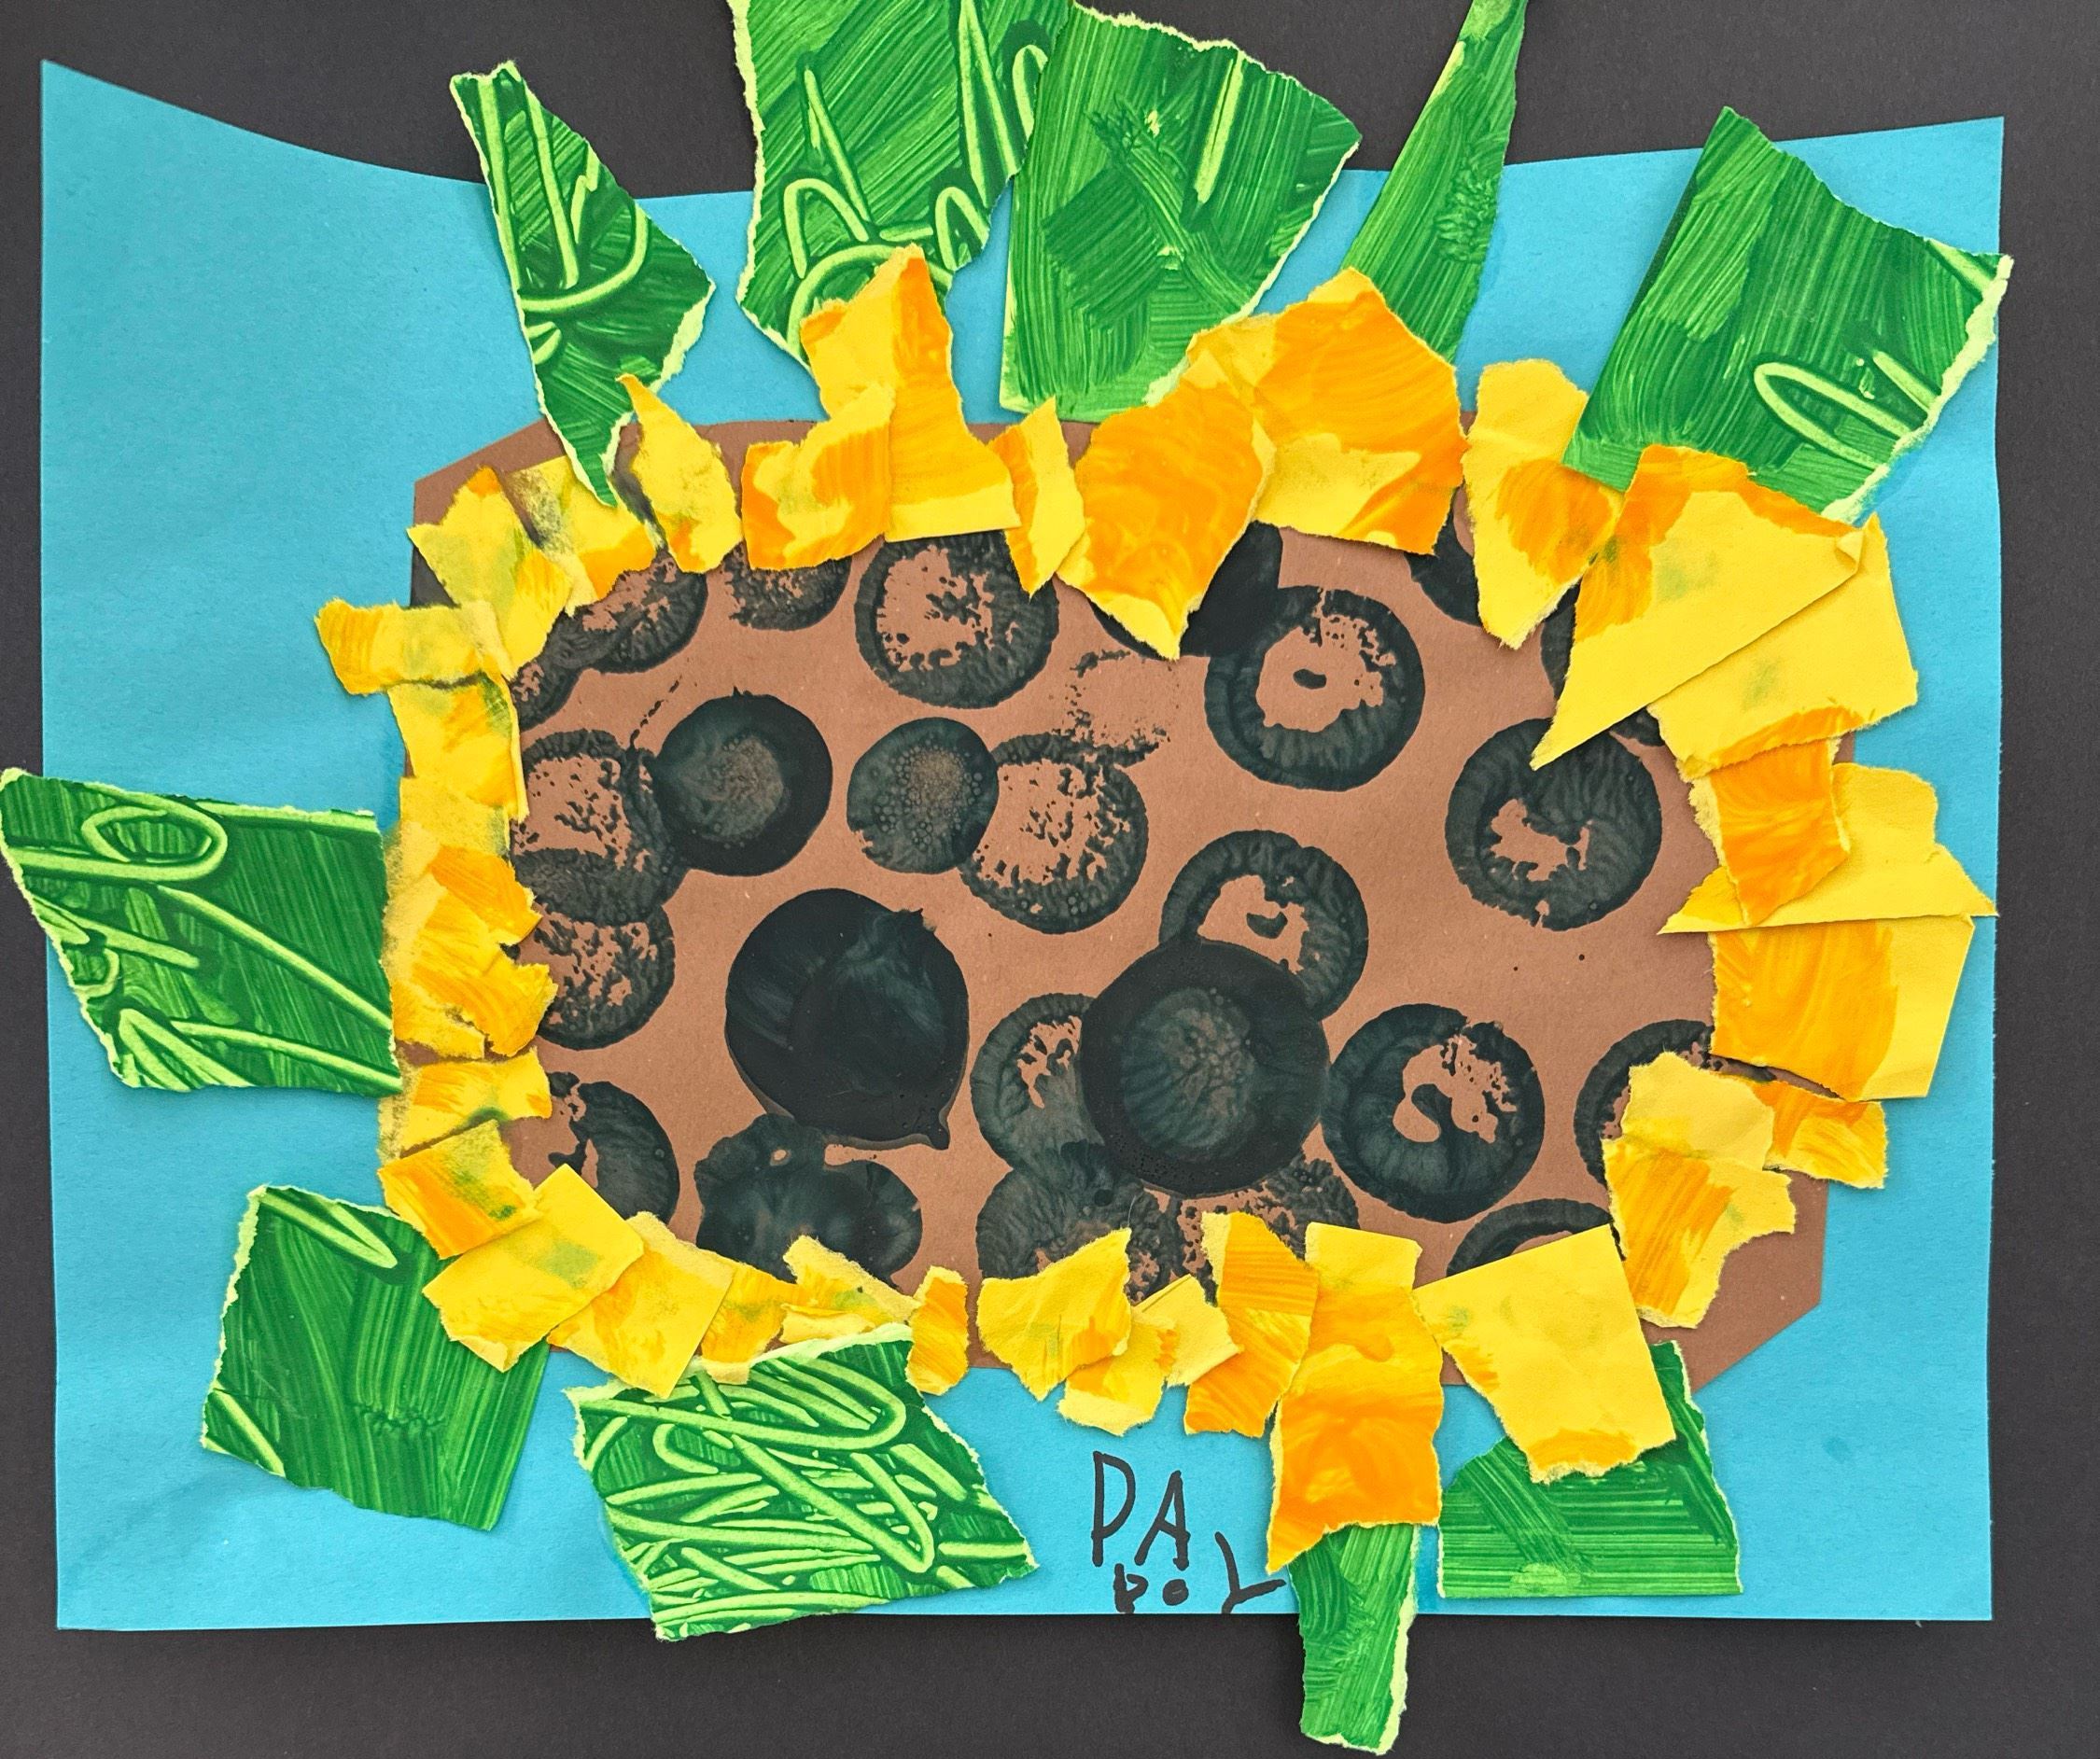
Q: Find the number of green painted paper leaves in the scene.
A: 10